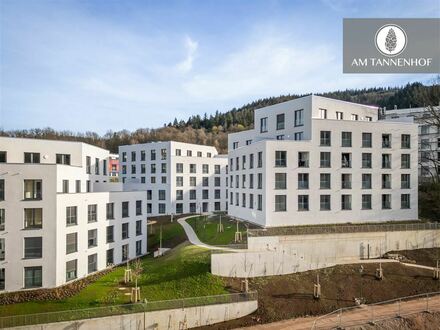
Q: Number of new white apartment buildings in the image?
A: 3